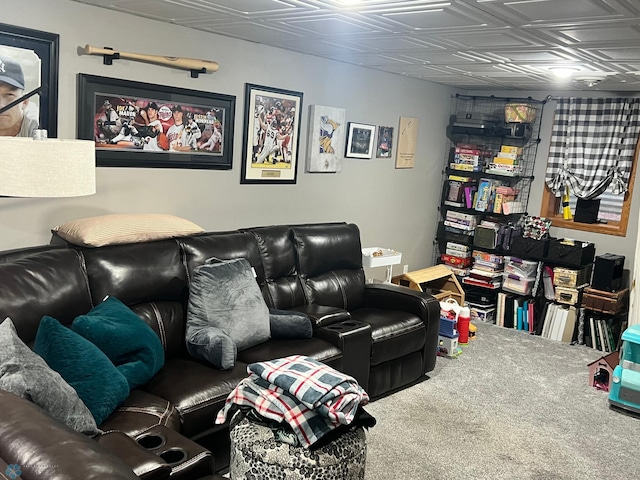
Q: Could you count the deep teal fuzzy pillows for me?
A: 2